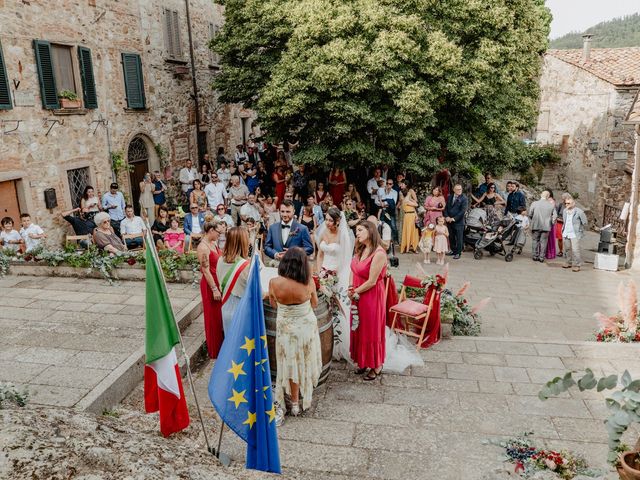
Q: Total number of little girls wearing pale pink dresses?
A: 1